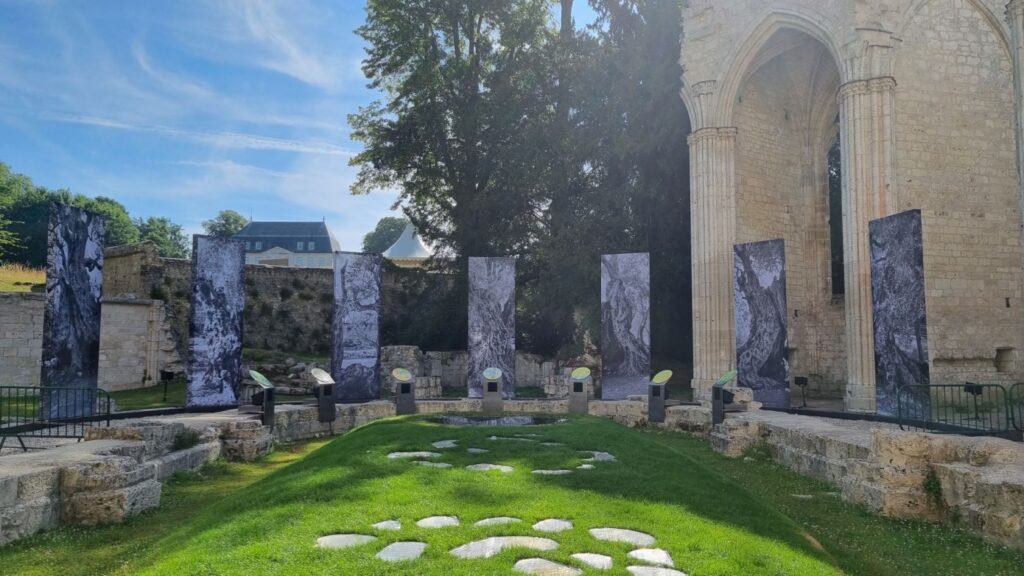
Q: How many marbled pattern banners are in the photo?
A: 7